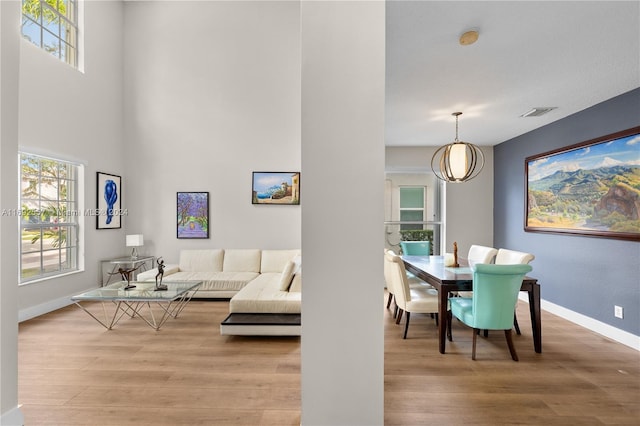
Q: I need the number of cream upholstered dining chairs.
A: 4